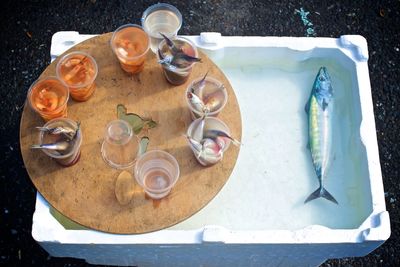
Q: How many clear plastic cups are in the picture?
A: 10